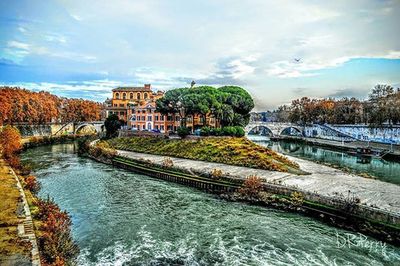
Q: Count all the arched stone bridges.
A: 2